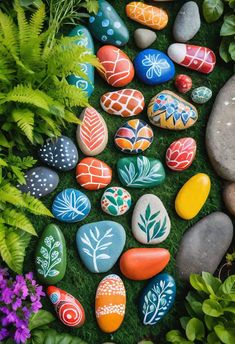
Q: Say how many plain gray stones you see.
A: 4